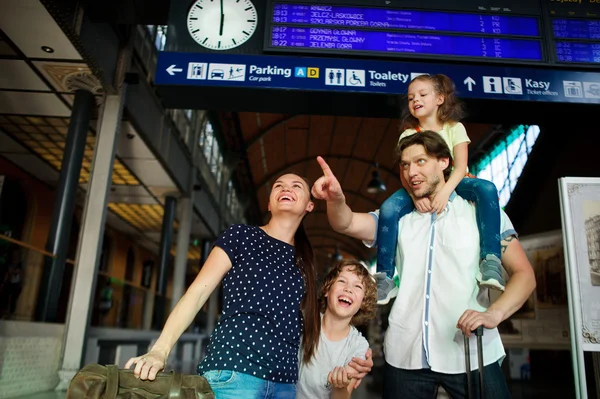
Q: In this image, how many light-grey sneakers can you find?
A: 2